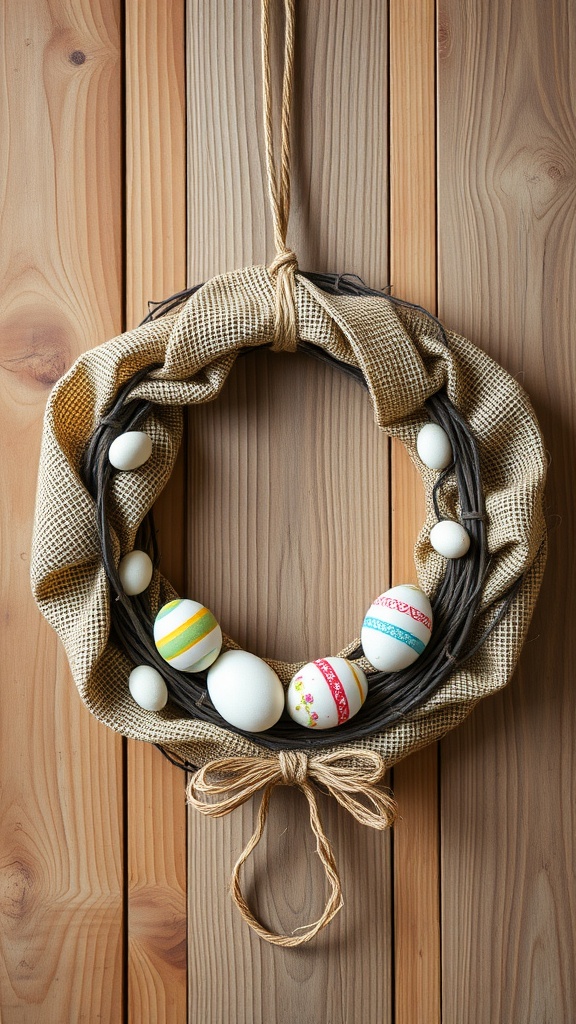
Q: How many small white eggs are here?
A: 5